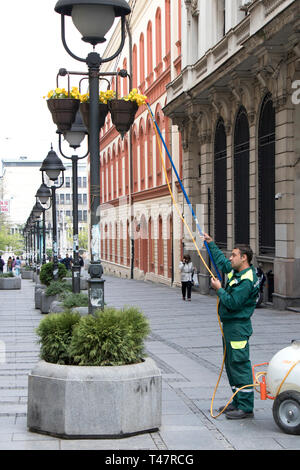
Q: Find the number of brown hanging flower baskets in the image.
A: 3